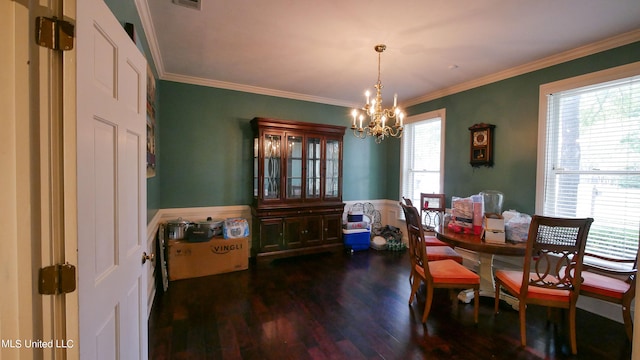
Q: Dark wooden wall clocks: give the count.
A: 1